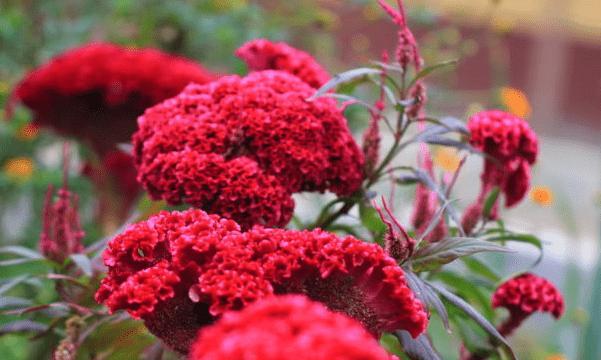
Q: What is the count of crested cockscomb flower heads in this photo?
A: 7